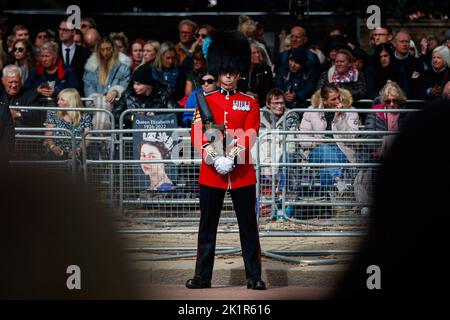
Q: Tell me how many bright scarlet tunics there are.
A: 1